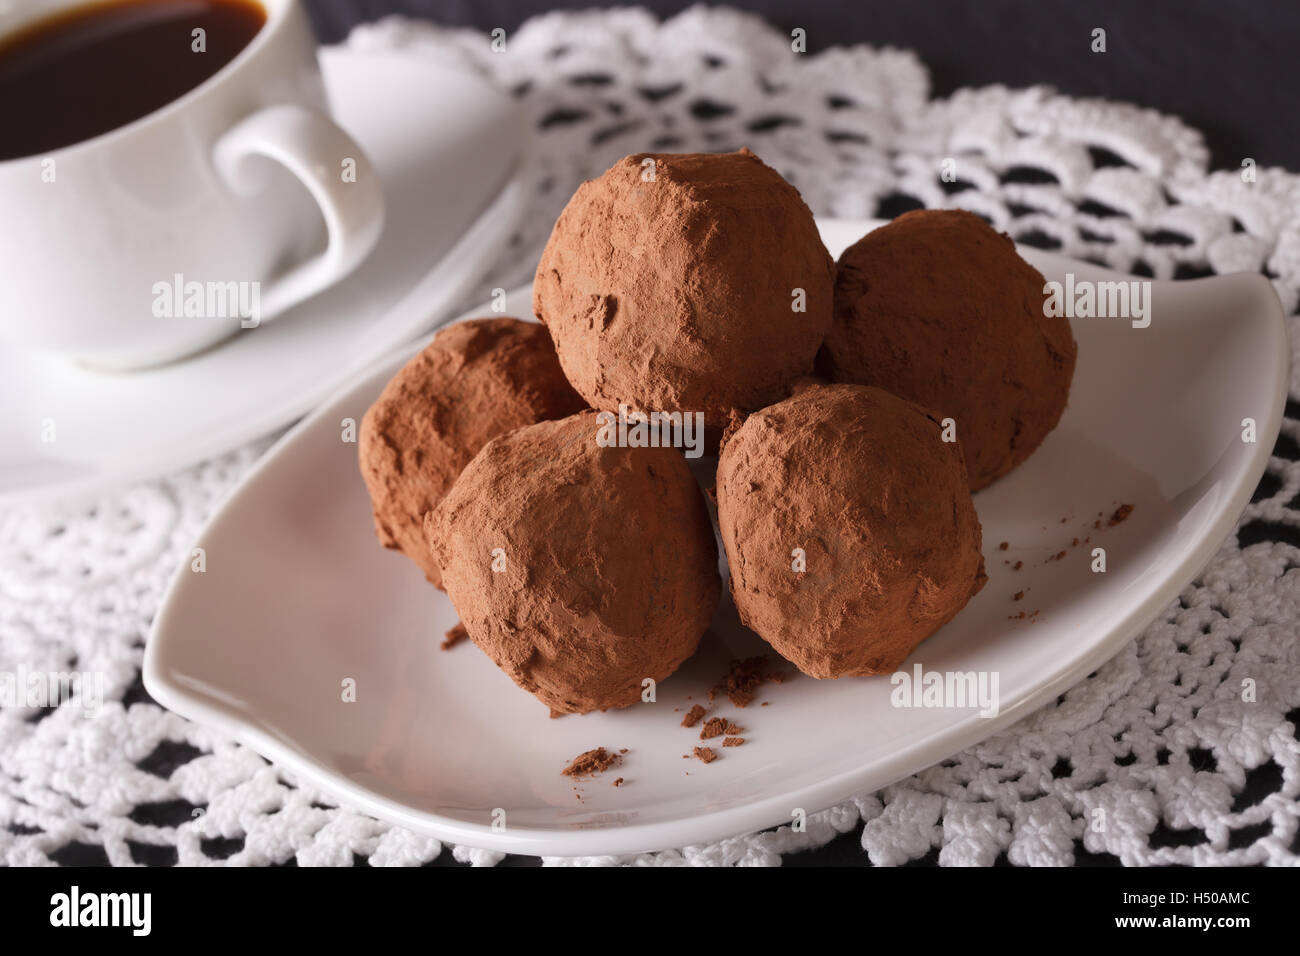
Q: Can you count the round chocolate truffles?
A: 5